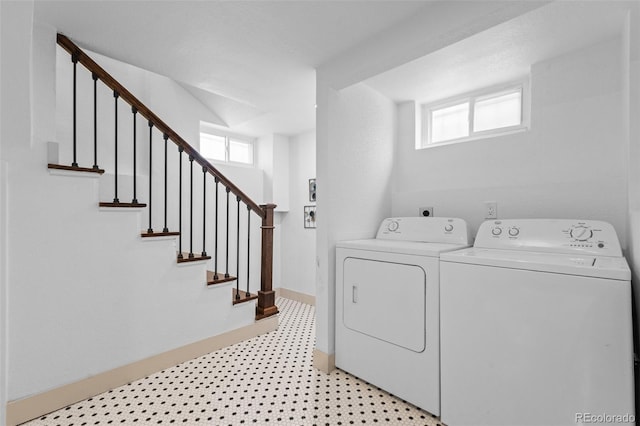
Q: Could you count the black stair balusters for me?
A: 13